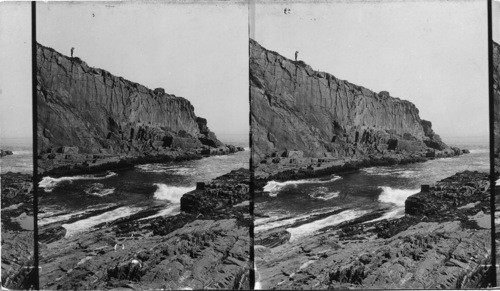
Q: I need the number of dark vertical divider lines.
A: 3